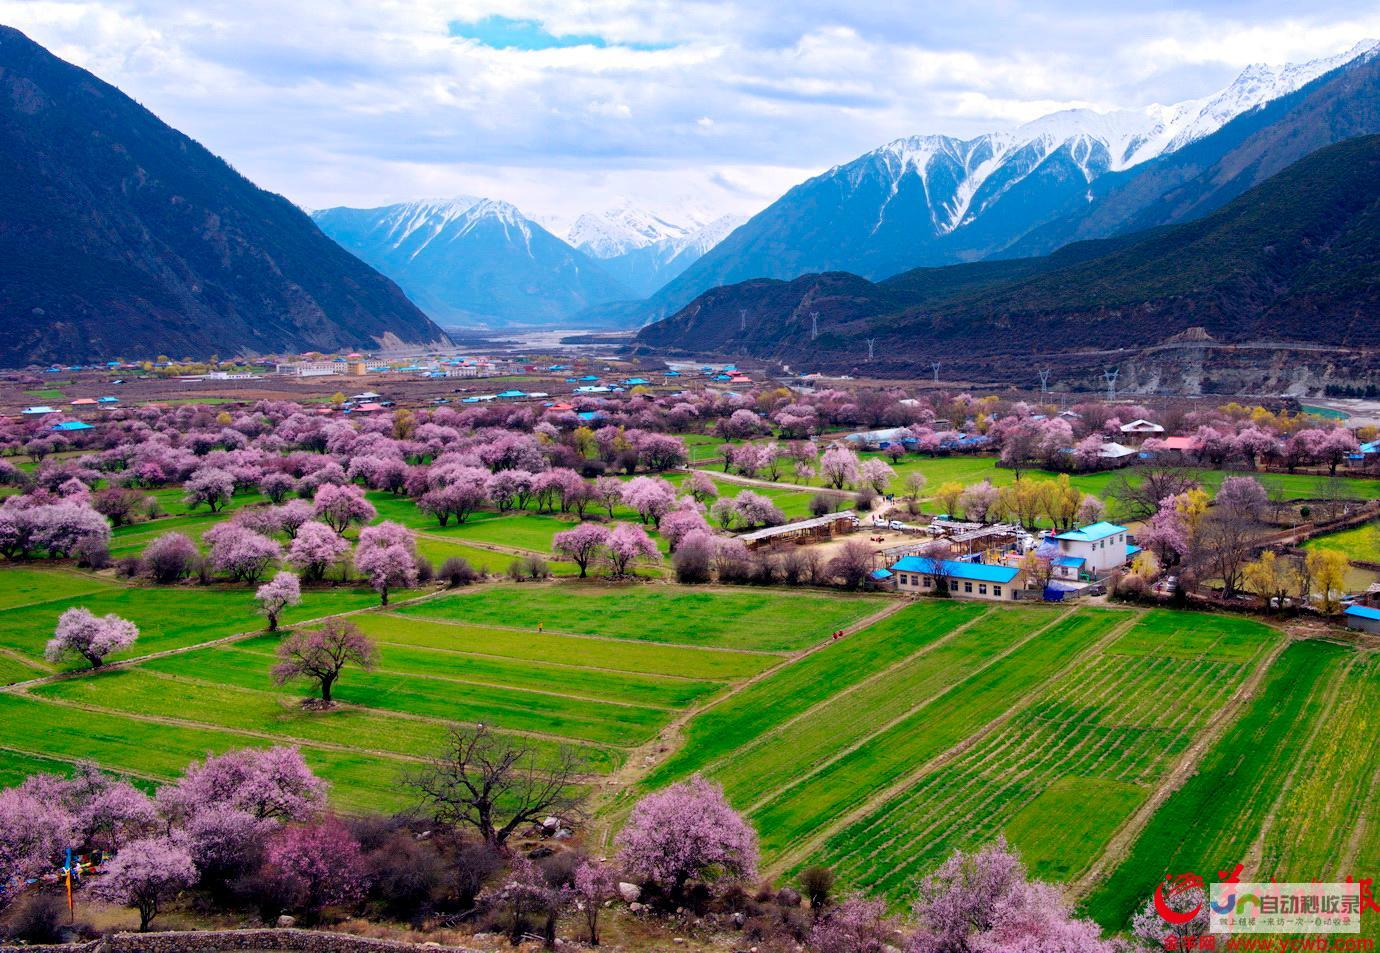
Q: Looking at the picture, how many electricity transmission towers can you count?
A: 6